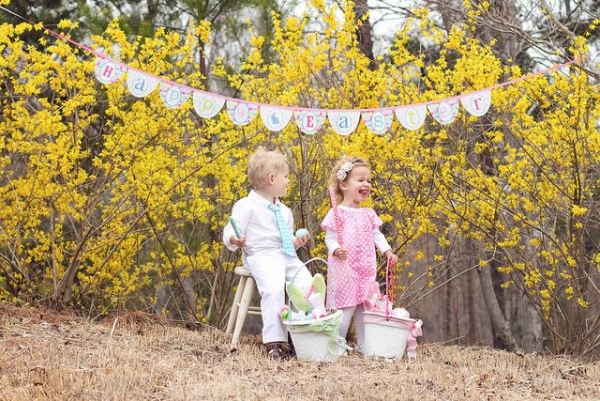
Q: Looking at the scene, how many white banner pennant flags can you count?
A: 12